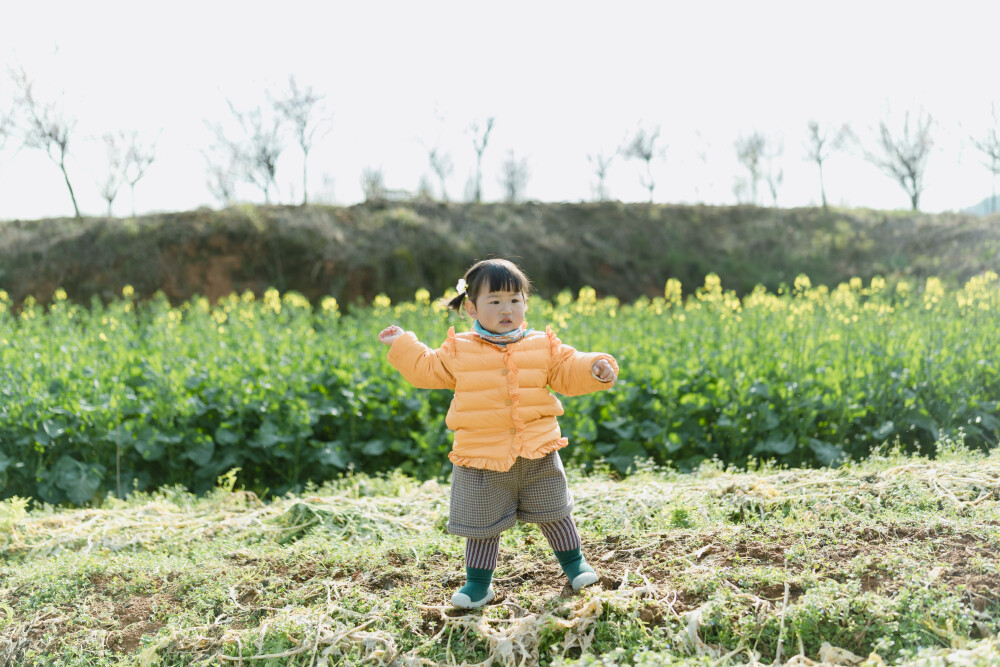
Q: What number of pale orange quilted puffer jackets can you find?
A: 1